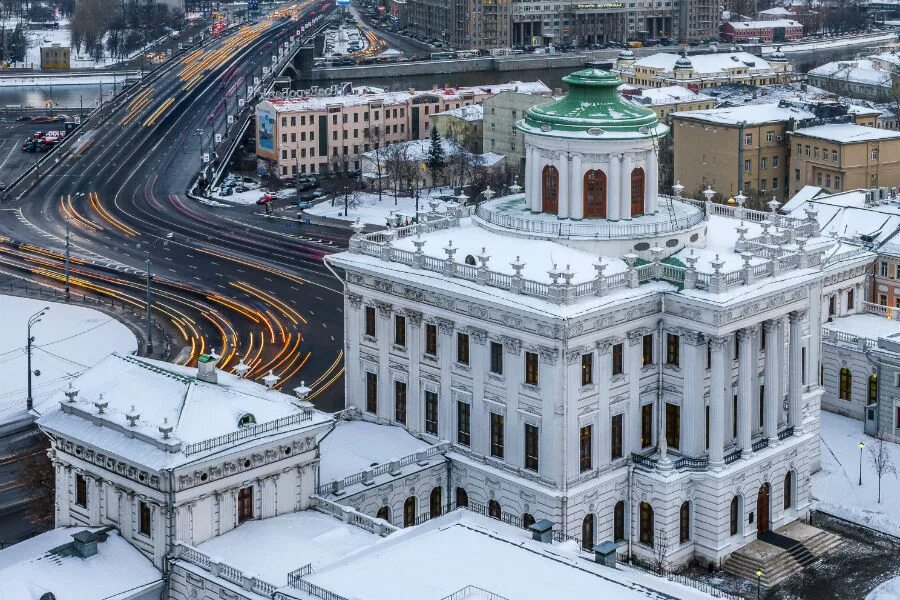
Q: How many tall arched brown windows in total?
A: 3